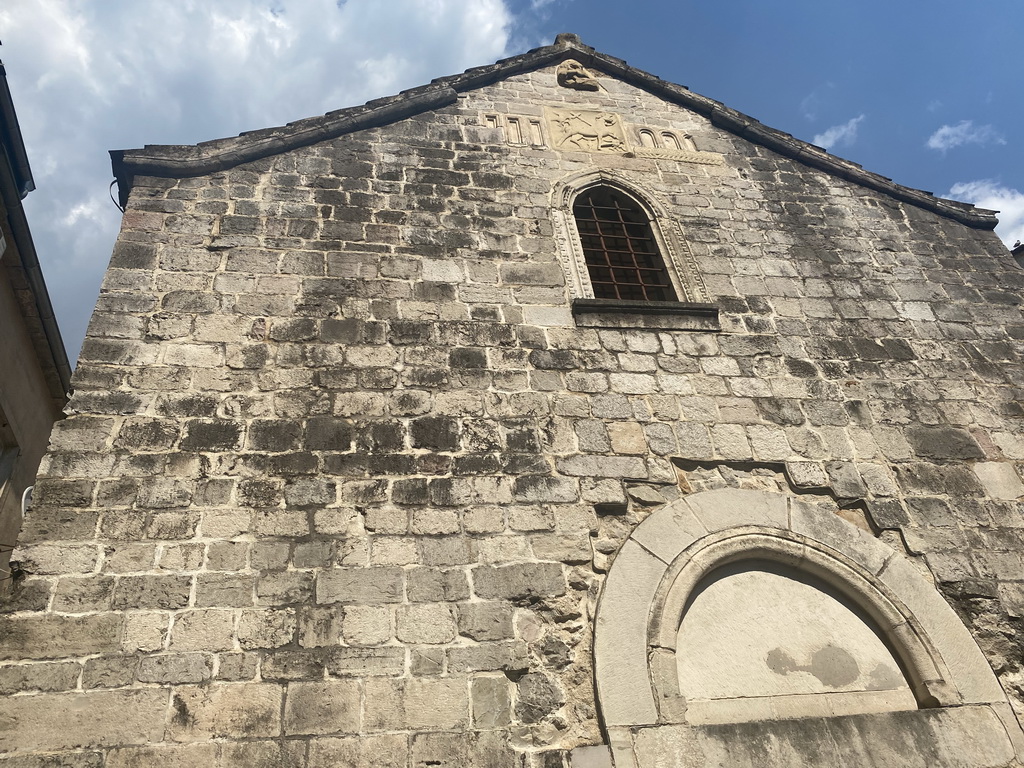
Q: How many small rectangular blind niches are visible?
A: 3